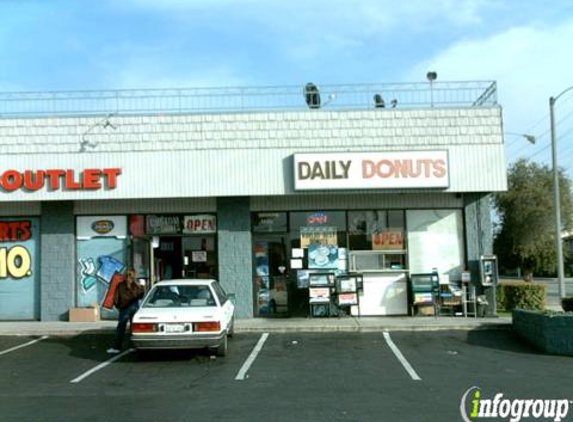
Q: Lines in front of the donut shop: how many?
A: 2